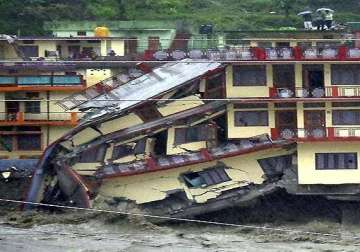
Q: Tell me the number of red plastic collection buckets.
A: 0